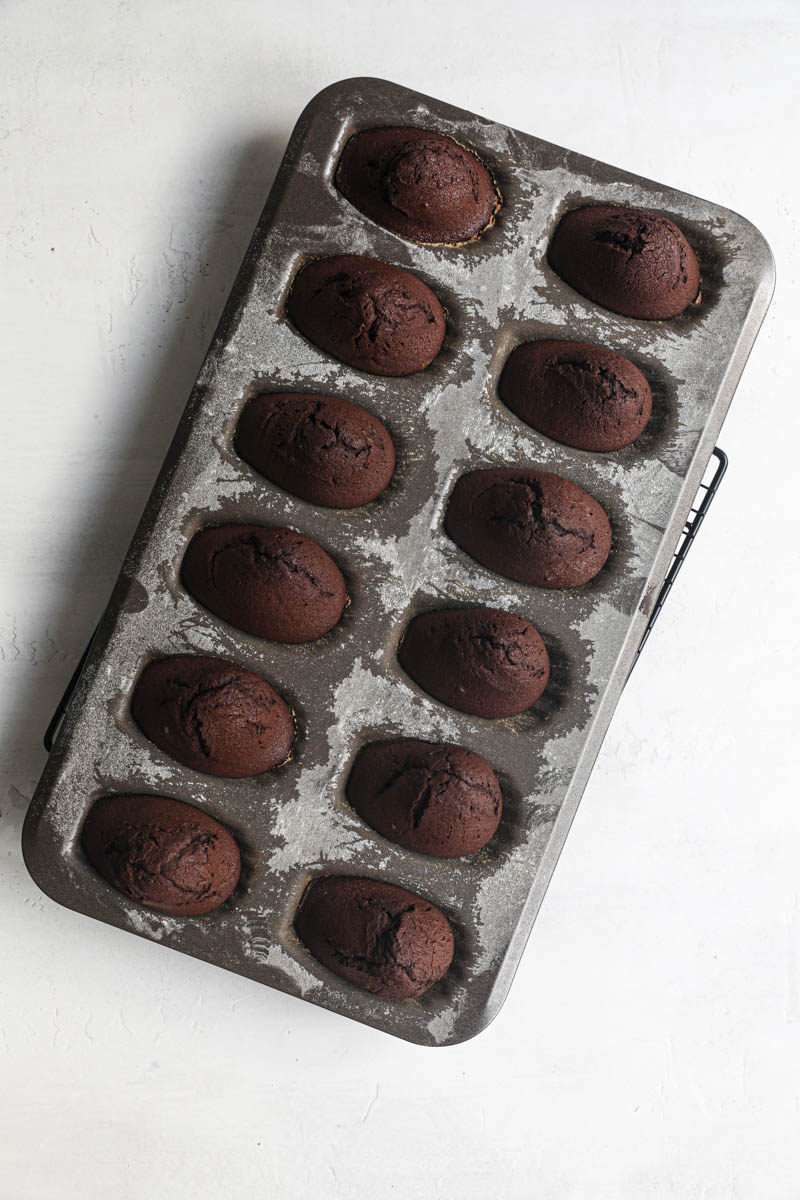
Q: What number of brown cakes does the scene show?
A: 12